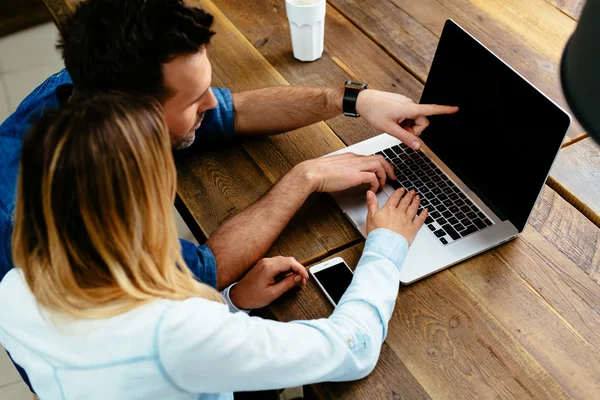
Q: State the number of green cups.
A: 0